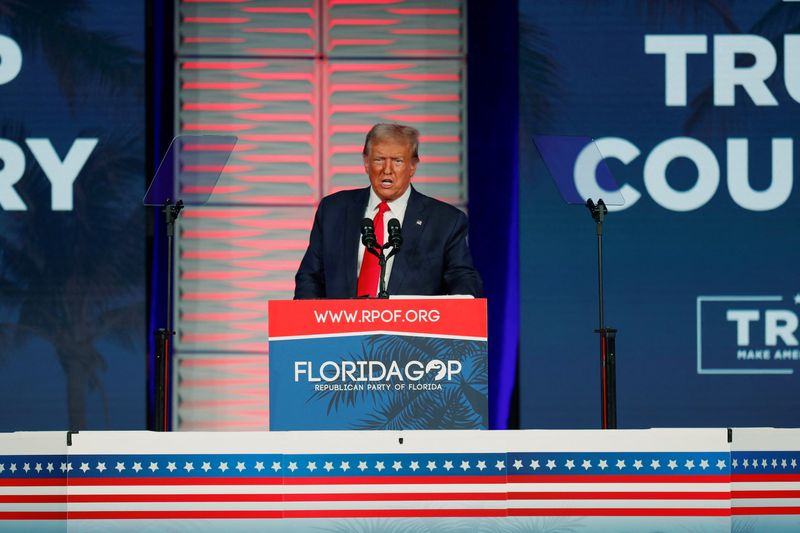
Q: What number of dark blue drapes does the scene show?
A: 2